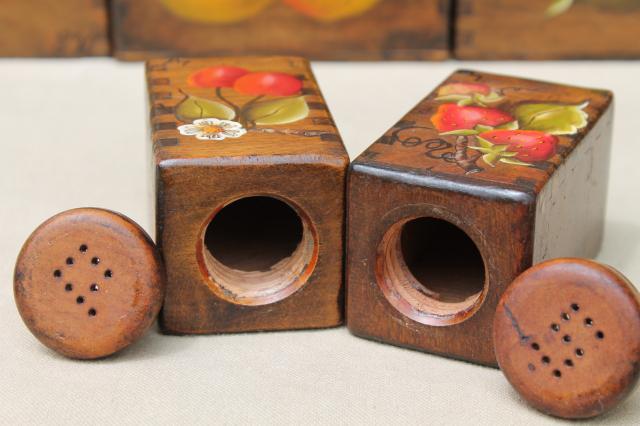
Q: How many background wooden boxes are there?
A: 3